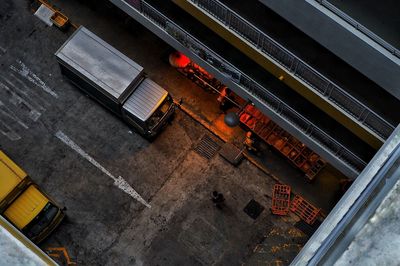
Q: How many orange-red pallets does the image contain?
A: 2